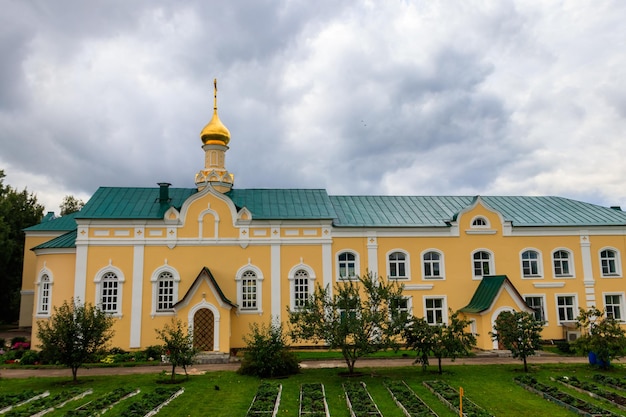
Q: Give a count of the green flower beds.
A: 12